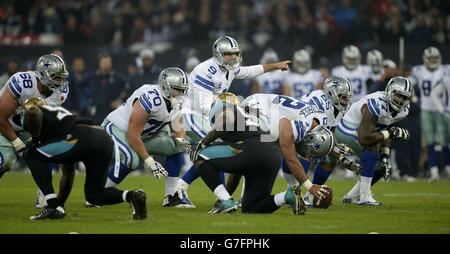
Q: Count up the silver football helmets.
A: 11